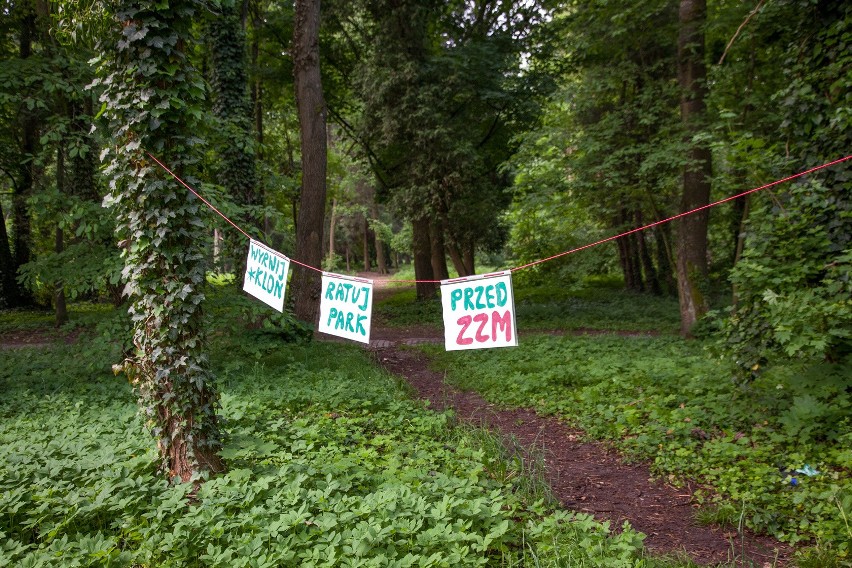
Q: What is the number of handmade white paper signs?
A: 3